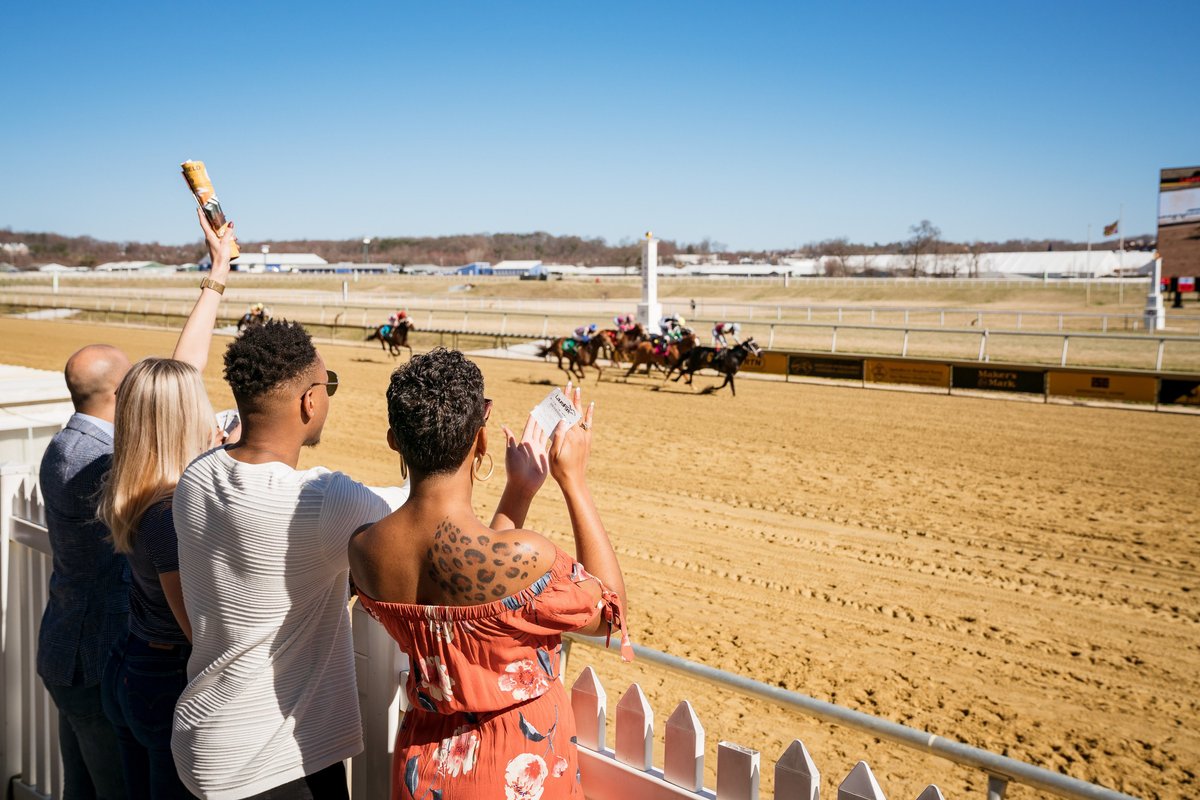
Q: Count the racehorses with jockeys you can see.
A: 7